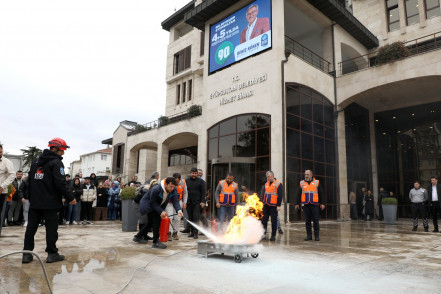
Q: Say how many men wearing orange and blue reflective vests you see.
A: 4